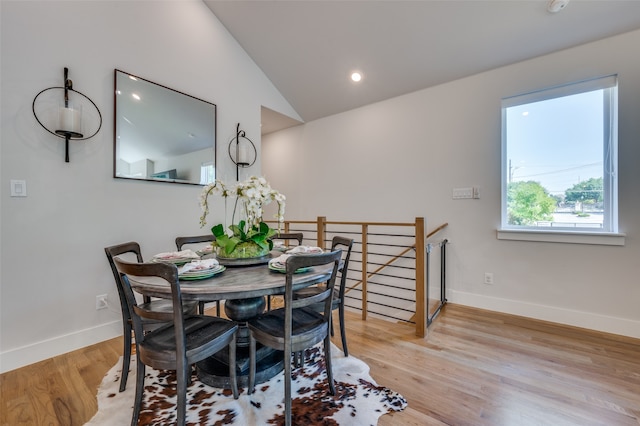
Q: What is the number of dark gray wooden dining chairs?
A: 6